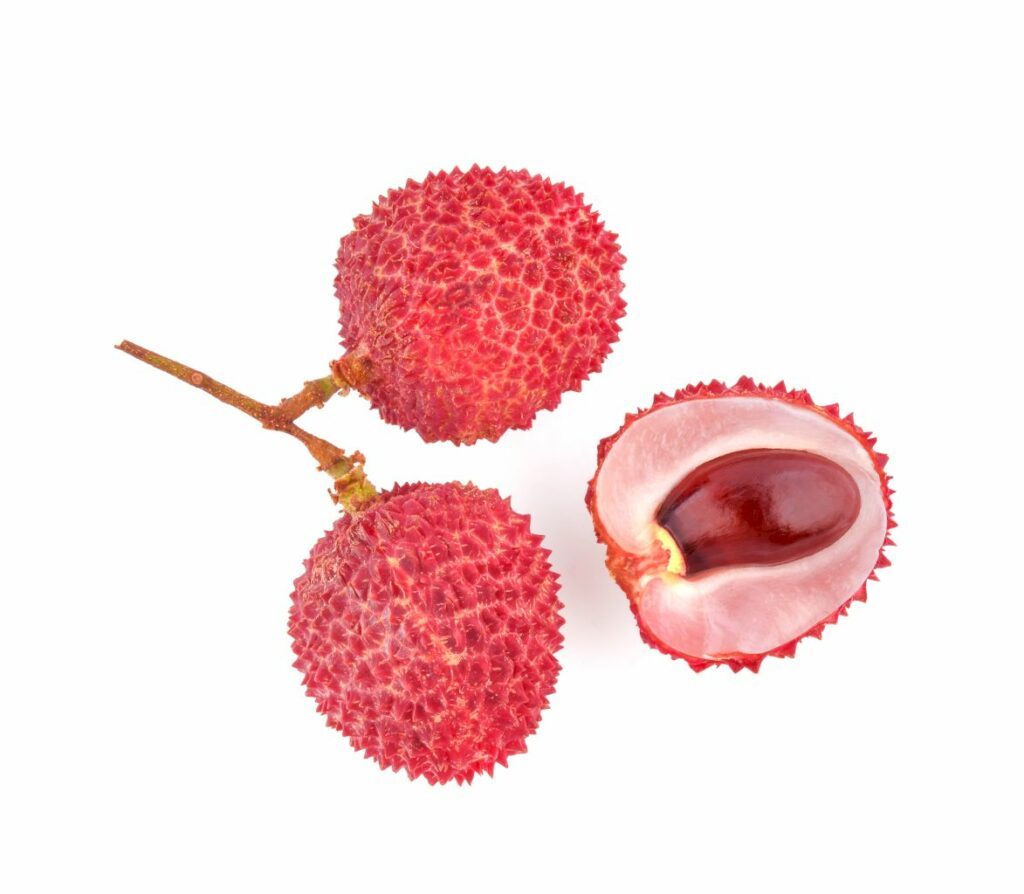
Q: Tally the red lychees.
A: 3